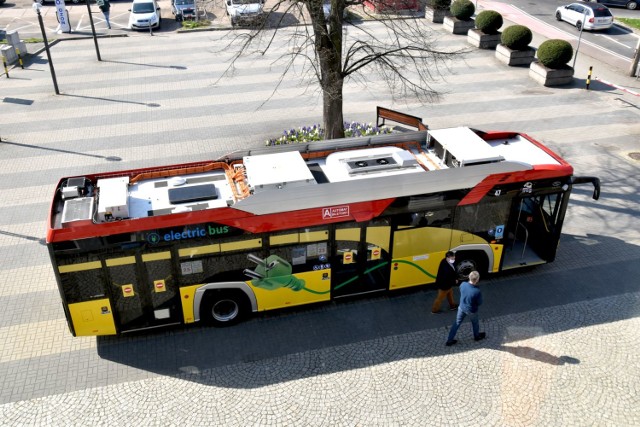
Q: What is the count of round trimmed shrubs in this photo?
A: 5